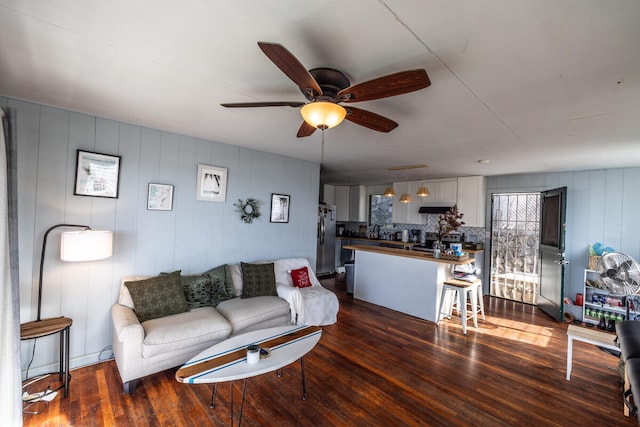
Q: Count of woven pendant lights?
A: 3